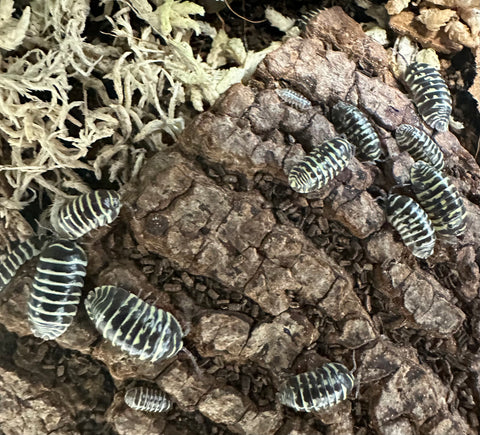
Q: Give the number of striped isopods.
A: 13